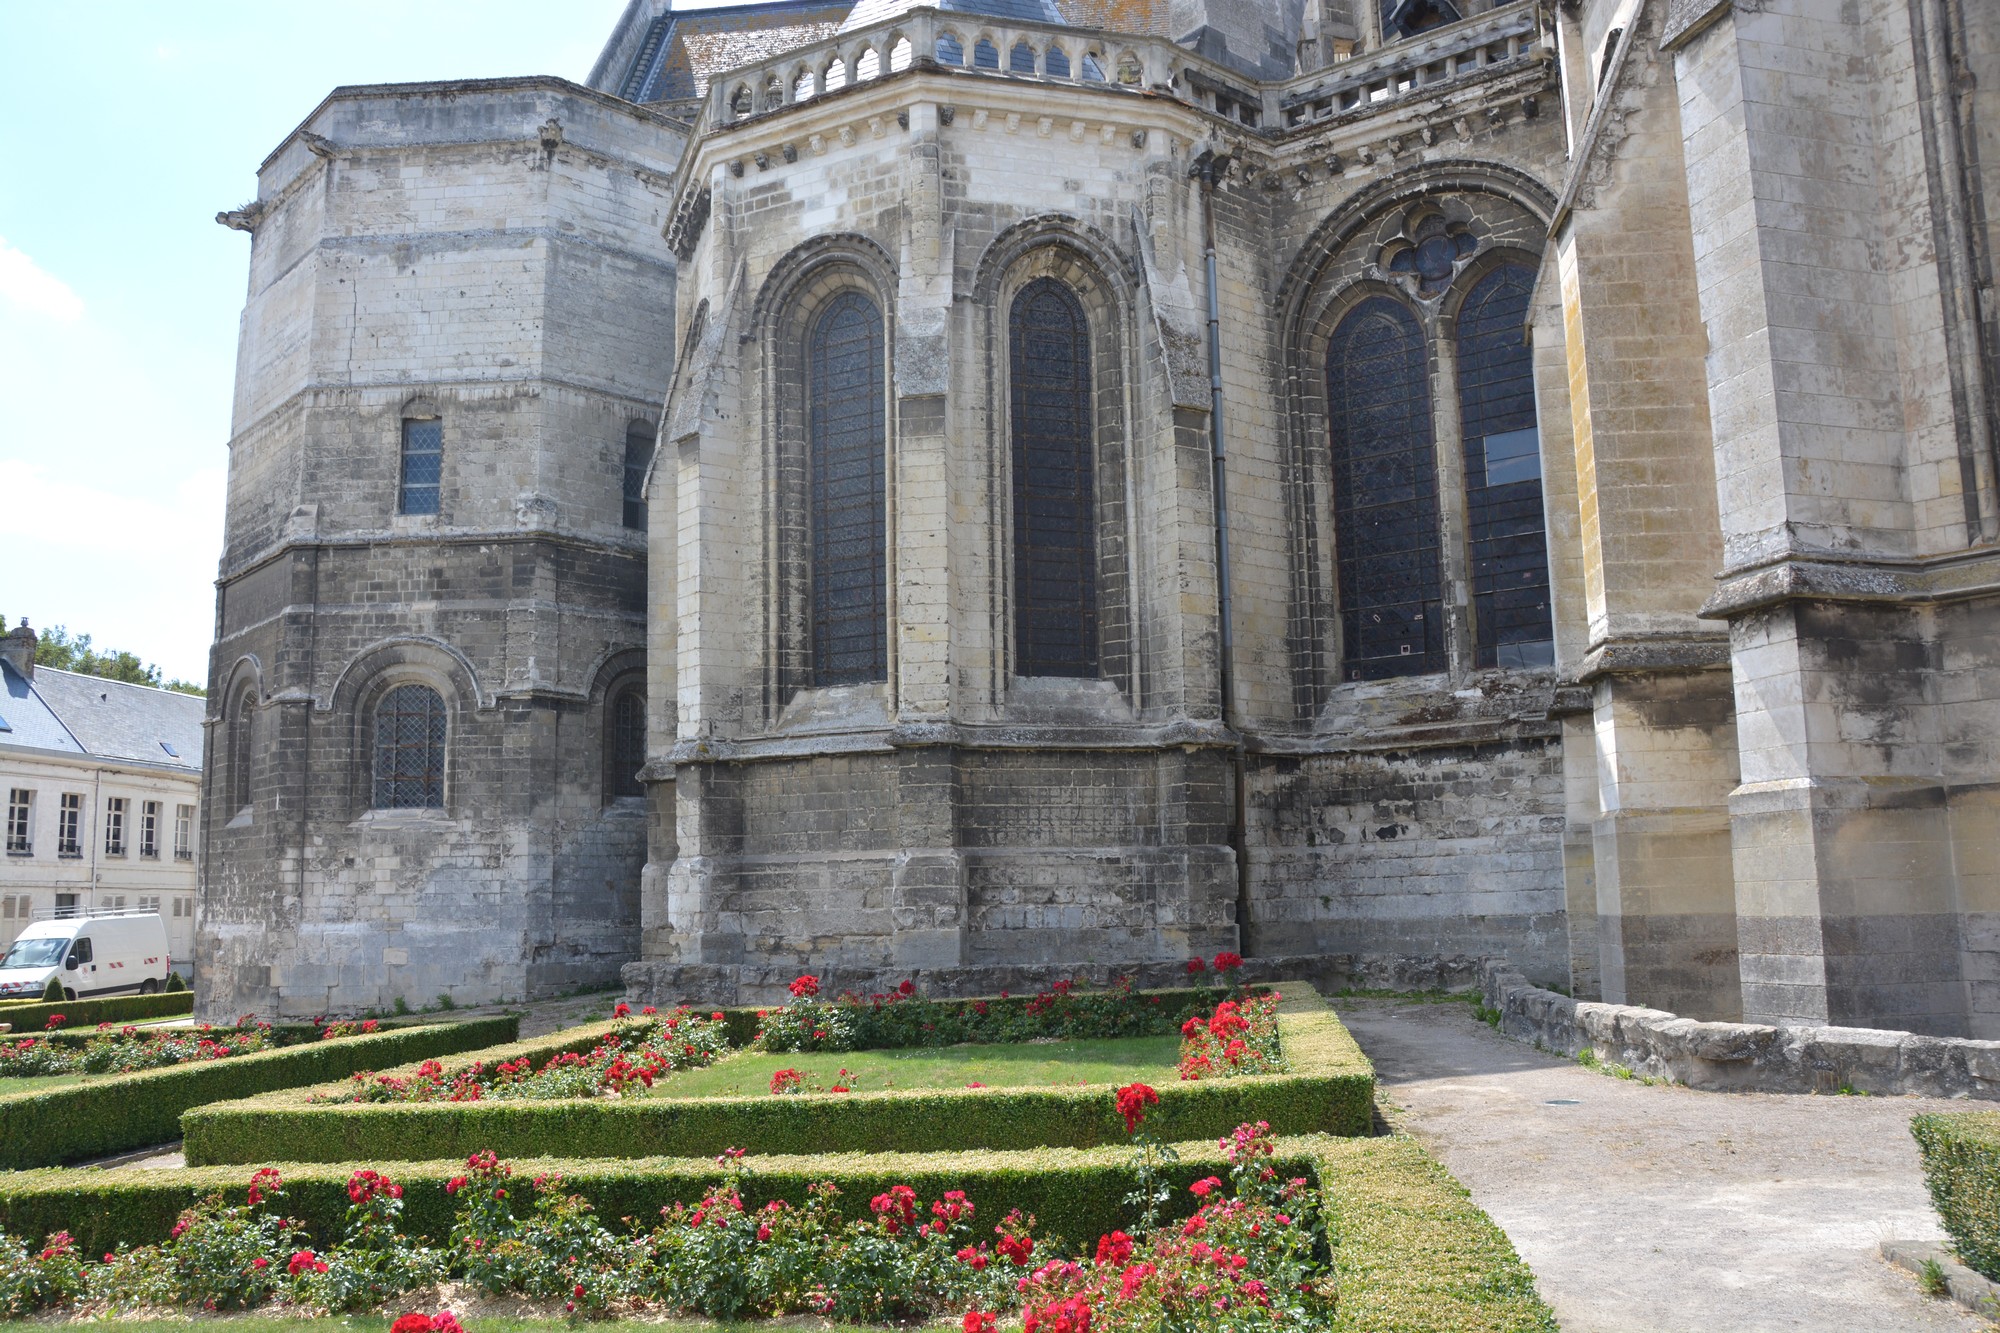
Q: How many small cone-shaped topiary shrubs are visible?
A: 2